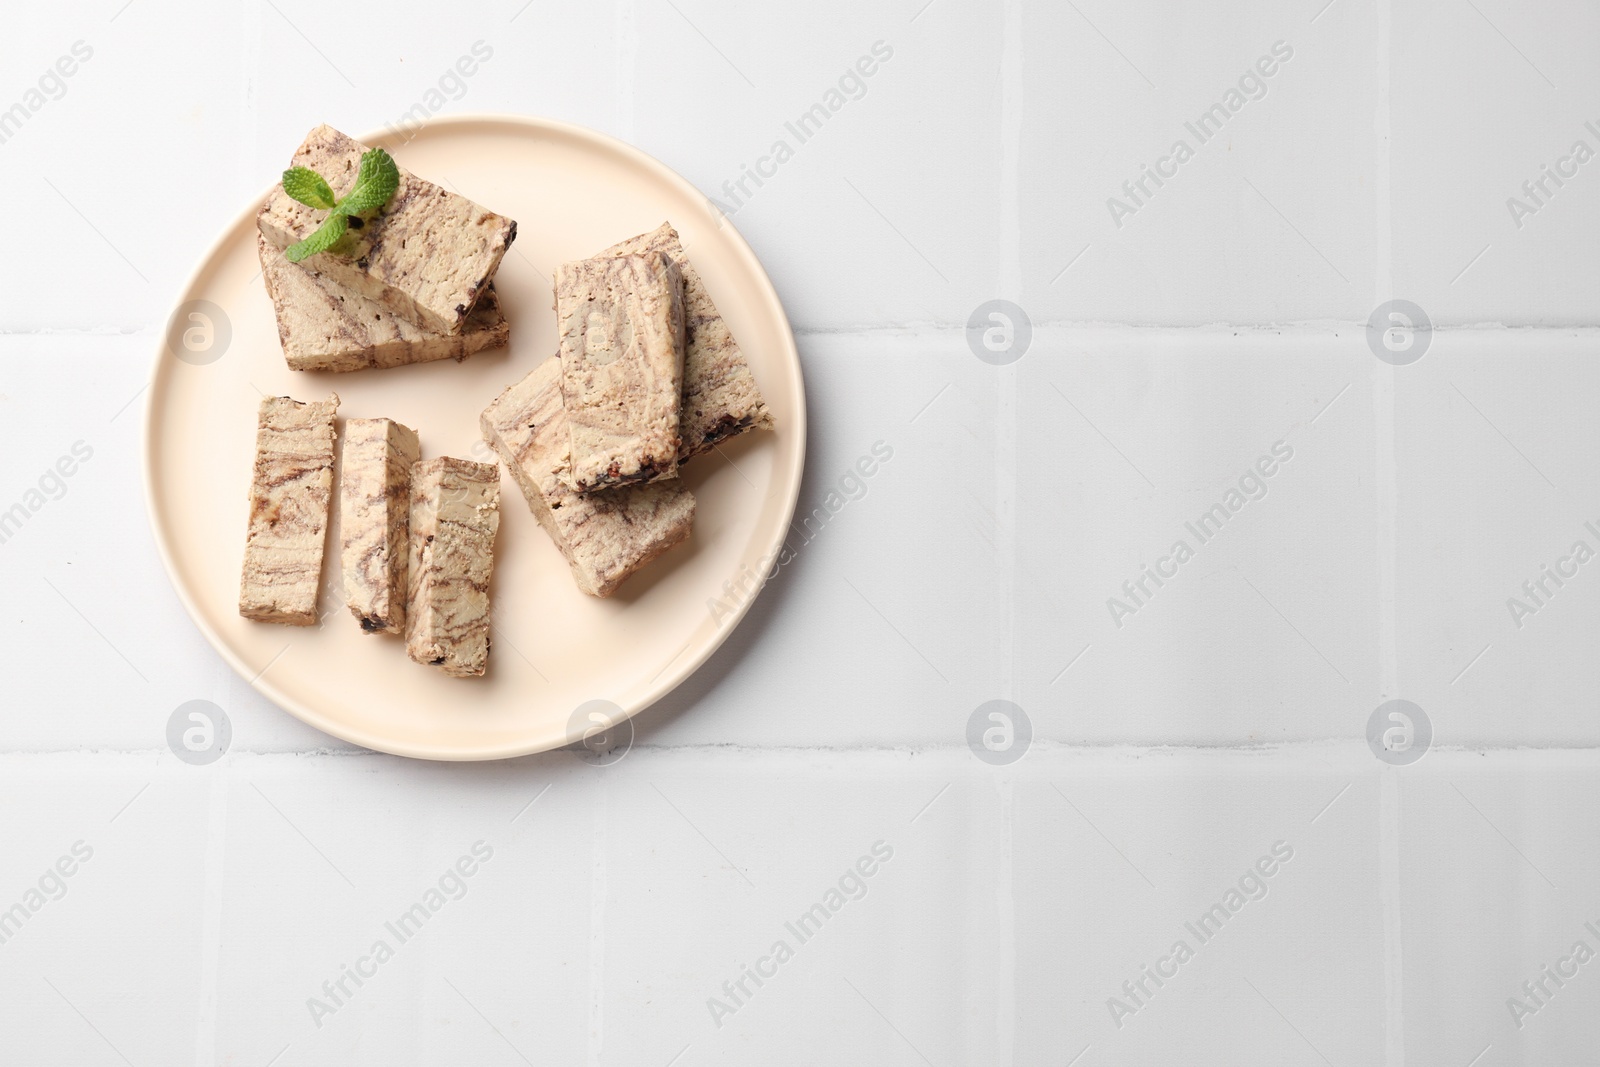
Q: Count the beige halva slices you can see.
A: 8